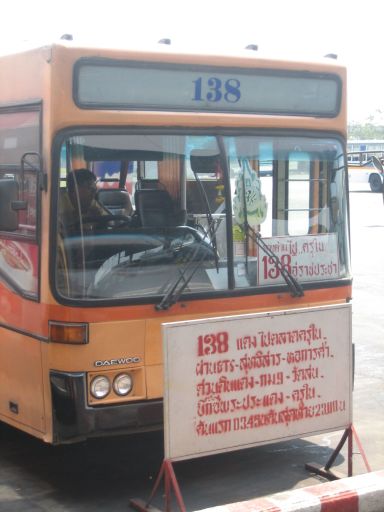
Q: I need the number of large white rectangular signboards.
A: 1